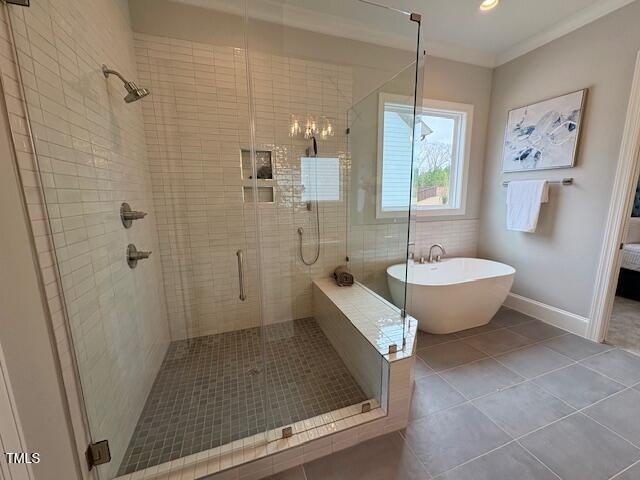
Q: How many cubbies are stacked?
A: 2